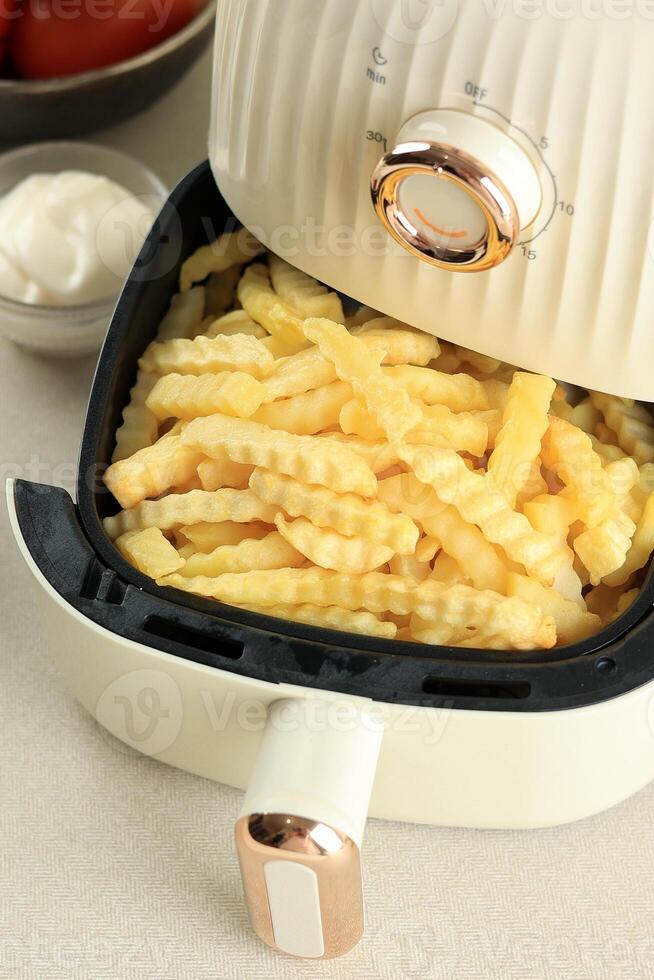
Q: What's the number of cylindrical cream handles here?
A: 1